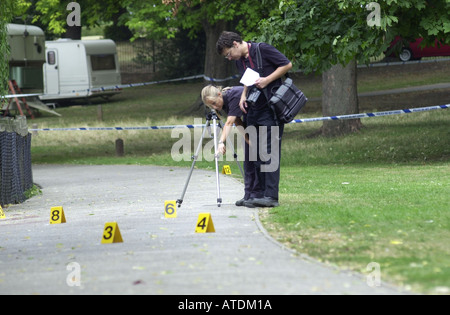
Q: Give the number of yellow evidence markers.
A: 6